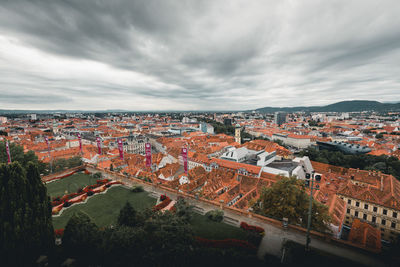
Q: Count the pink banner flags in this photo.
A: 7